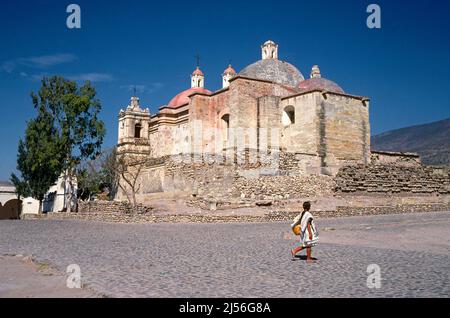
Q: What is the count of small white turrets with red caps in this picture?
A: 2